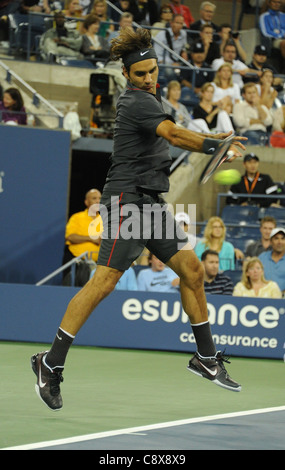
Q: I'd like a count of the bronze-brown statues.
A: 0